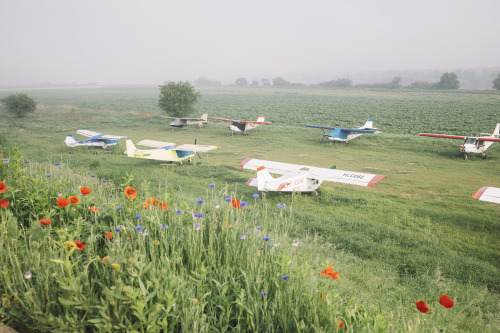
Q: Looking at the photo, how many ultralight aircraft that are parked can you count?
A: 8